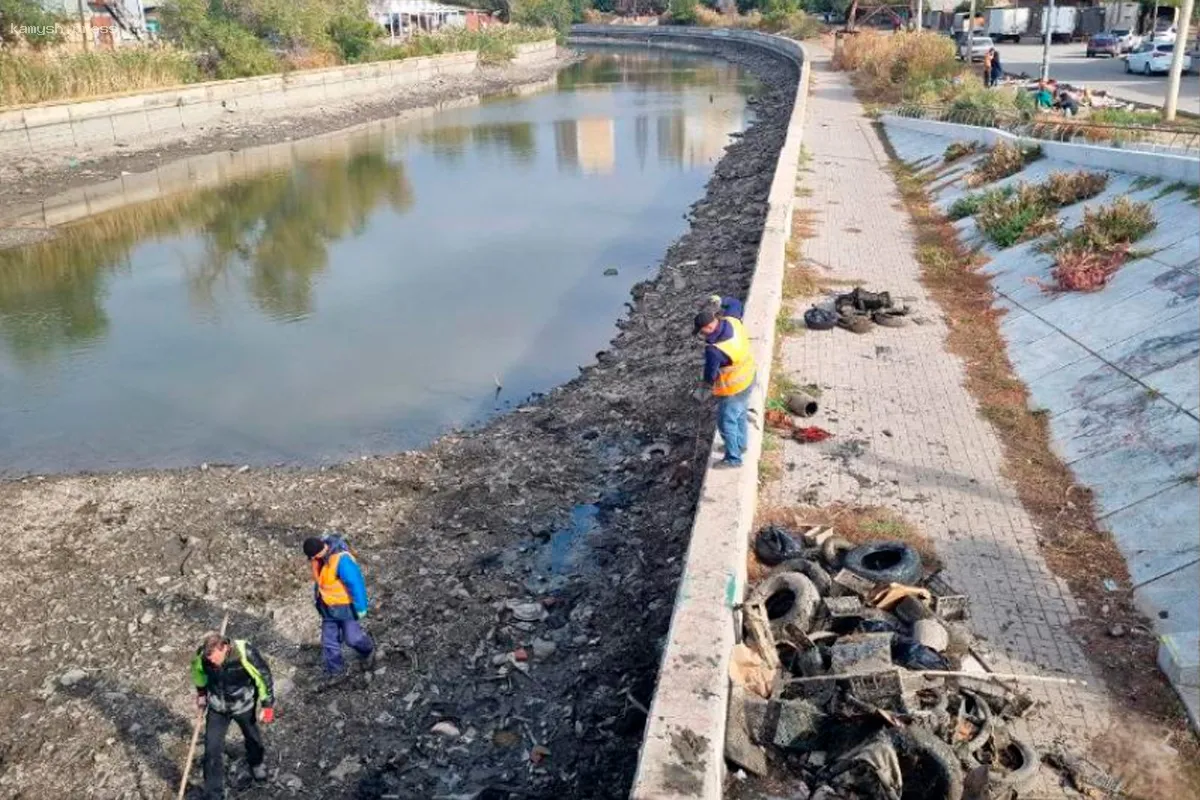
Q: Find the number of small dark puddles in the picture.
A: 1